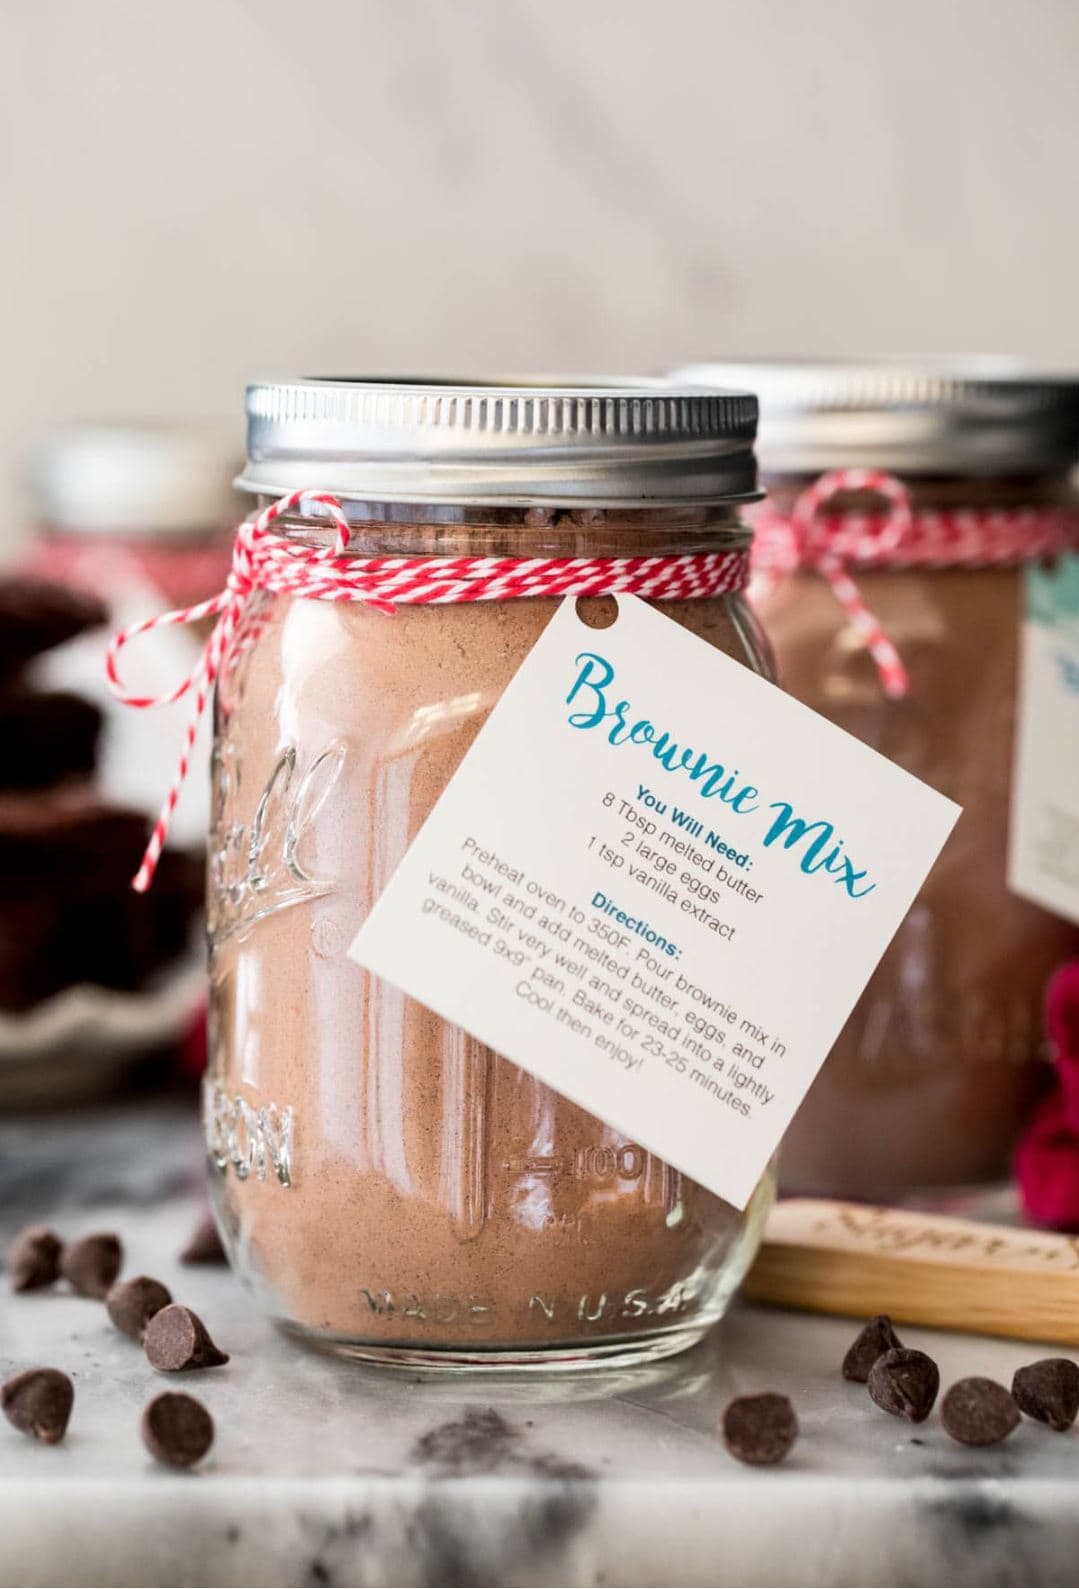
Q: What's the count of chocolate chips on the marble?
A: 12